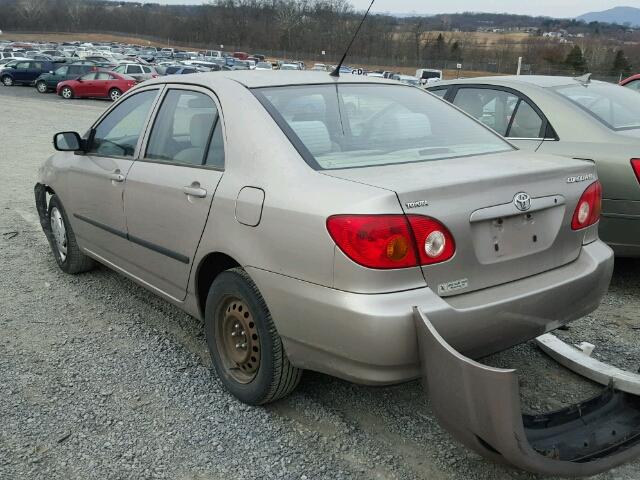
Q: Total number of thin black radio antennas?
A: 1